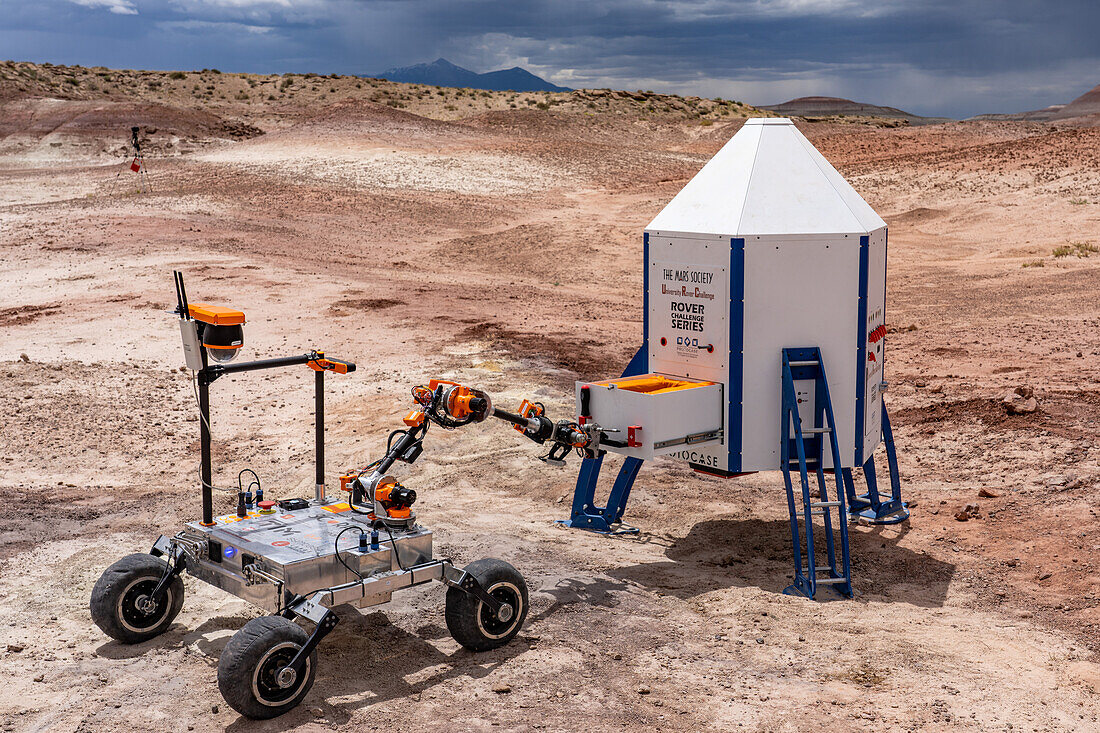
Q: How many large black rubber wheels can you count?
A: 3